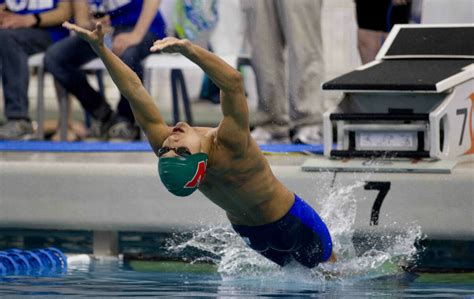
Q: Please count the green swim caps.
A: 1